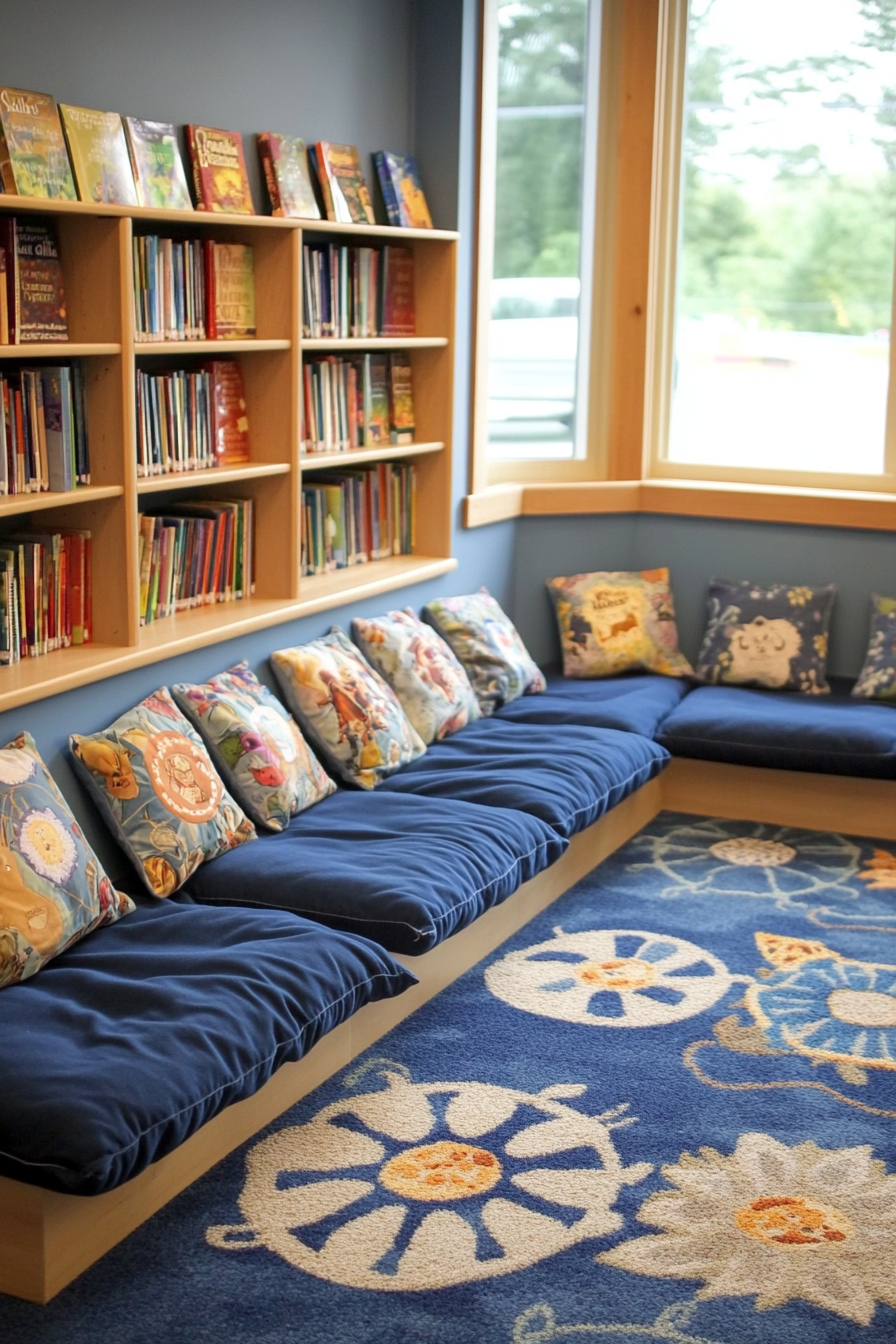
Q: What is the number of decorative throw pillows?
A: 9